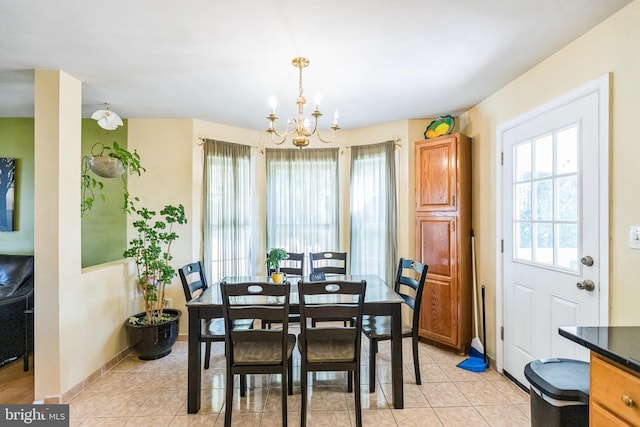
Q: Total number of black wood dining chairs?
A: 6